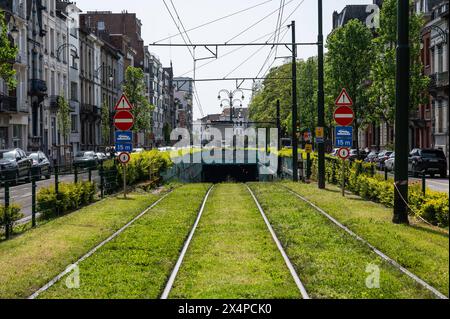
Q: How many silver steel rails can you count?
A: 4